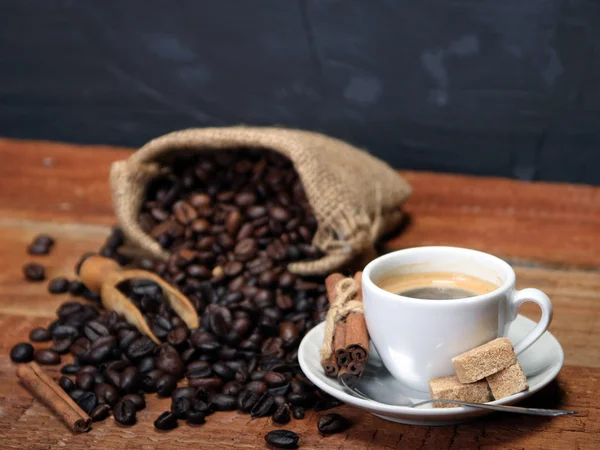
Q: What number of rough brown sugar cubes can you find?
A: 3